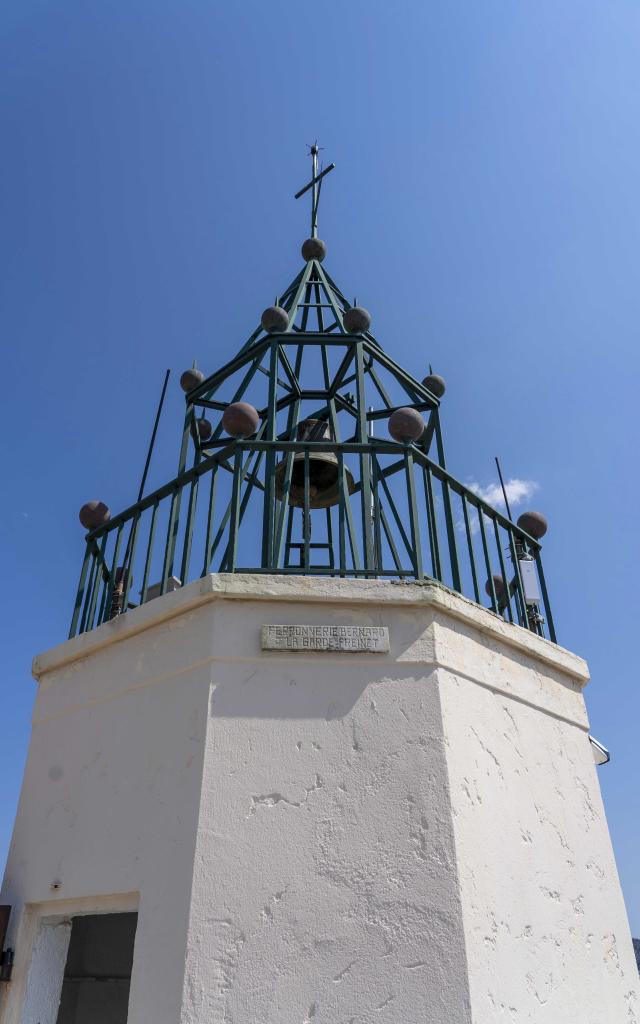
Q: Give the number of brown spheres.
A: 12